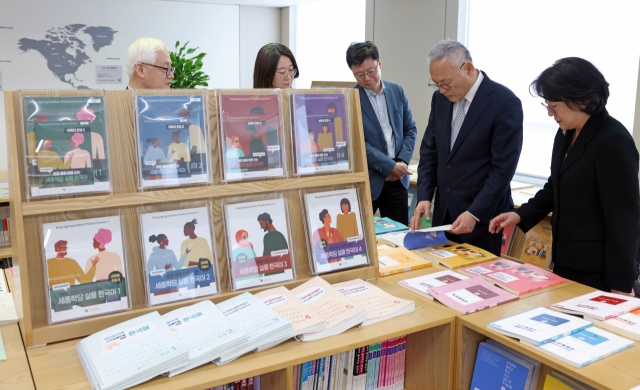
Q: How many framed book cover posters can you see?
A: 8